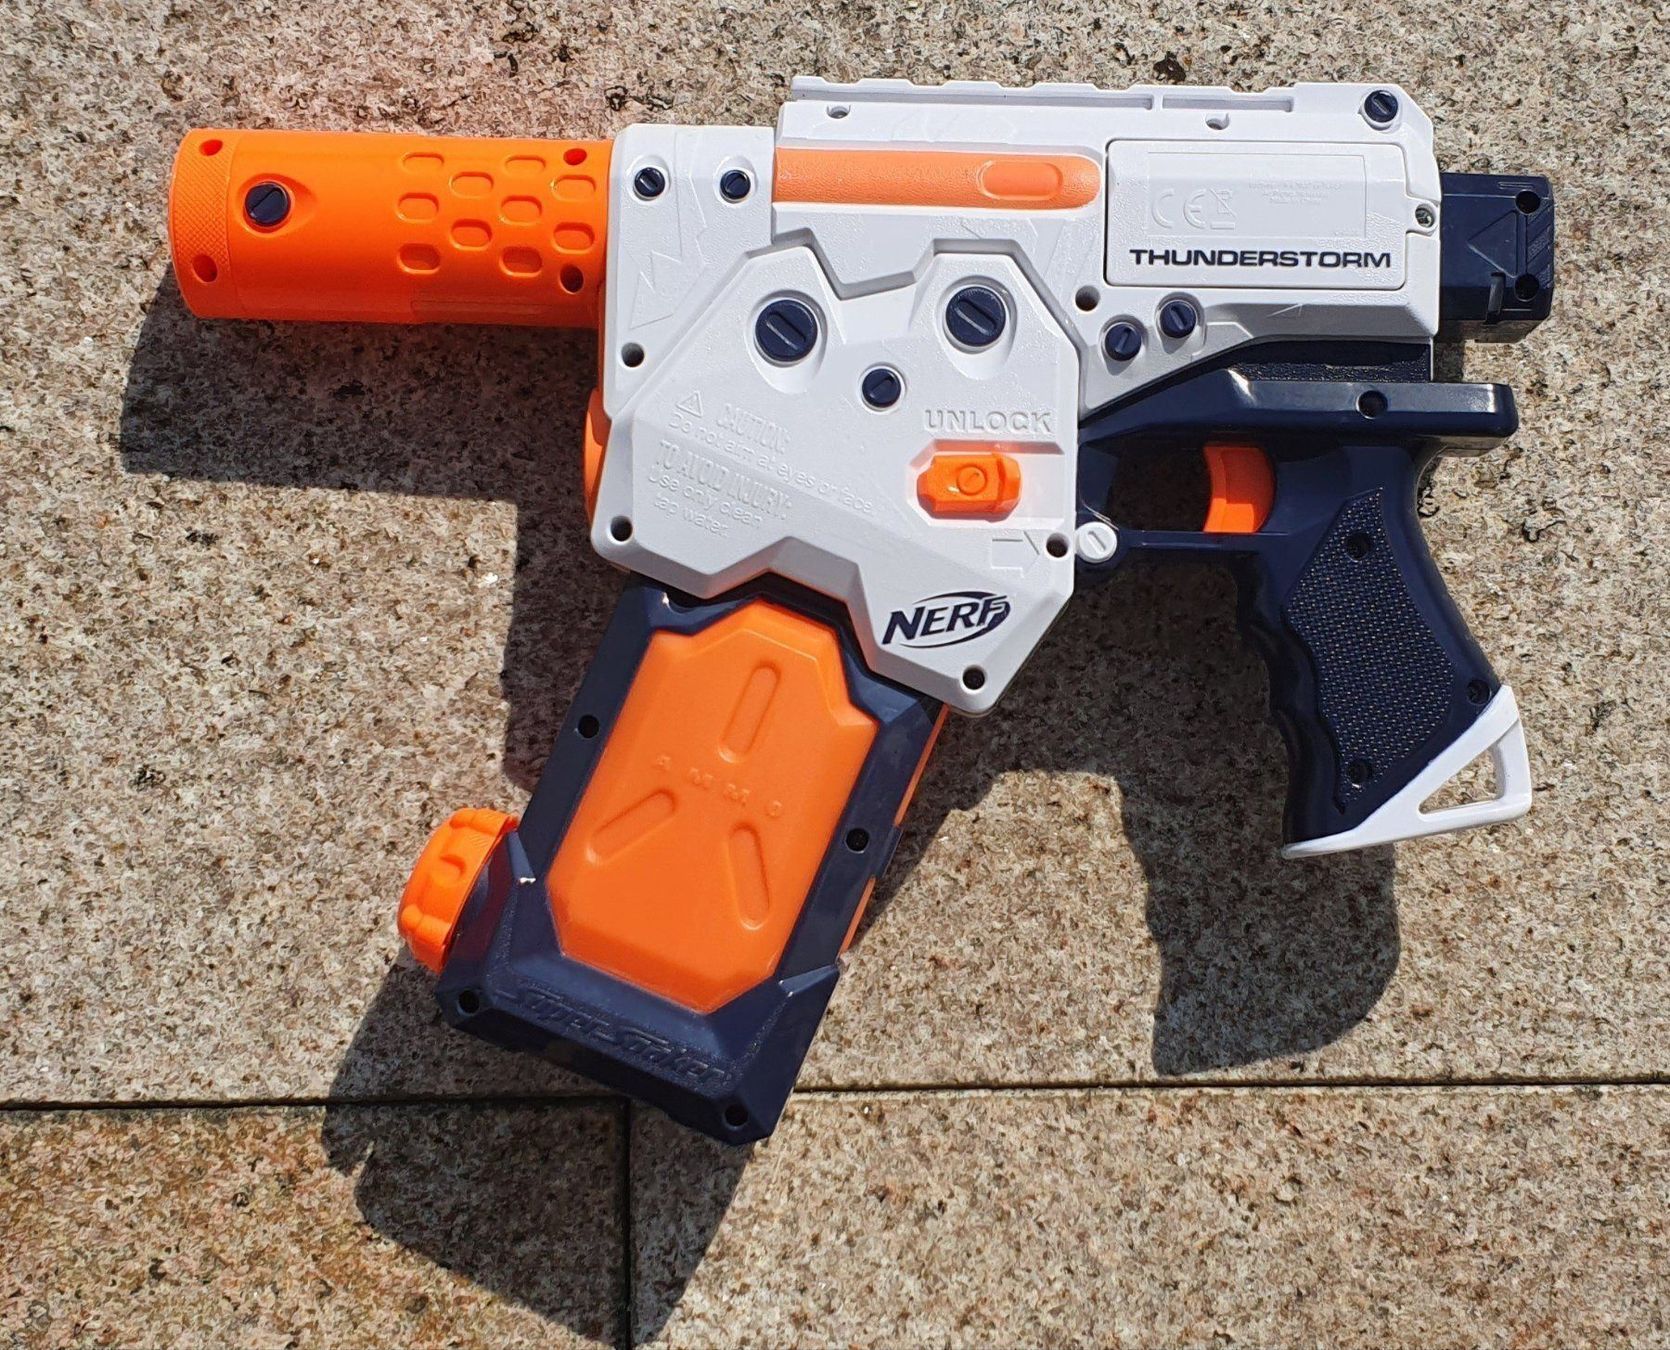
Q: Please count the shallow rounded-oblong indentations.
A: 14